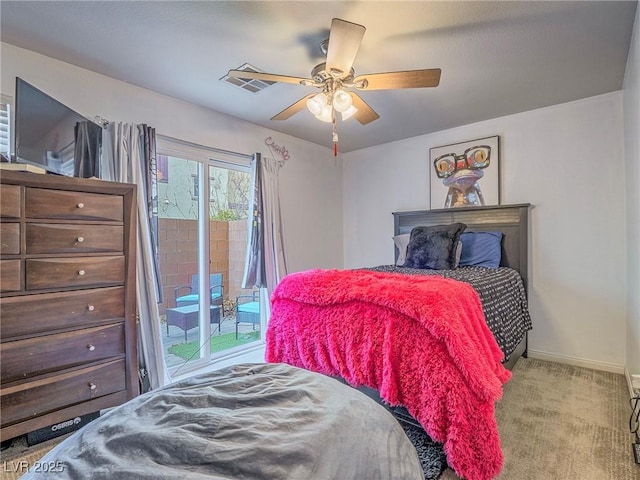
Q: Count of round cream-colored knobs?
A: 6